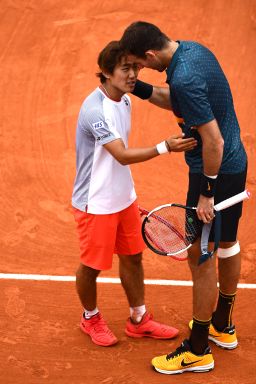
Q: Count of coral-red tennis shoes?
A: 2